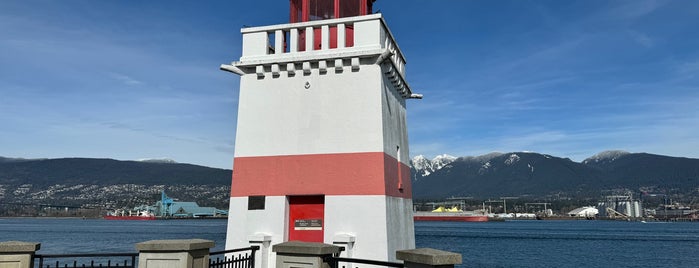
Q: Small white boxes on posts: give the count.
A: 2